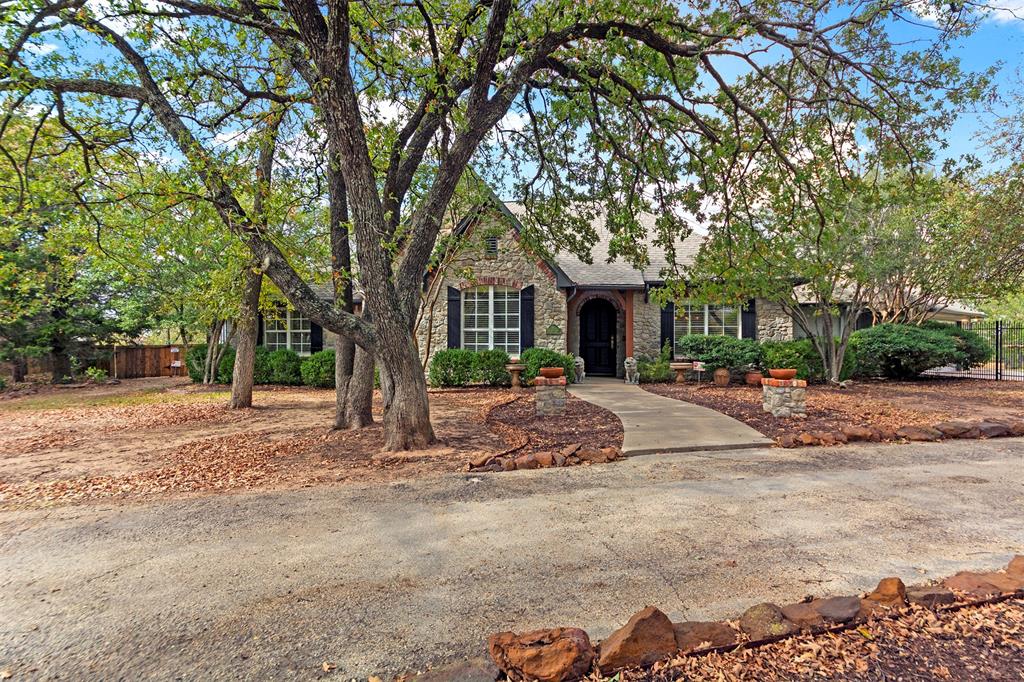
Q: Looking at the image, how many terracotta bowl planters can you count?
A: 2